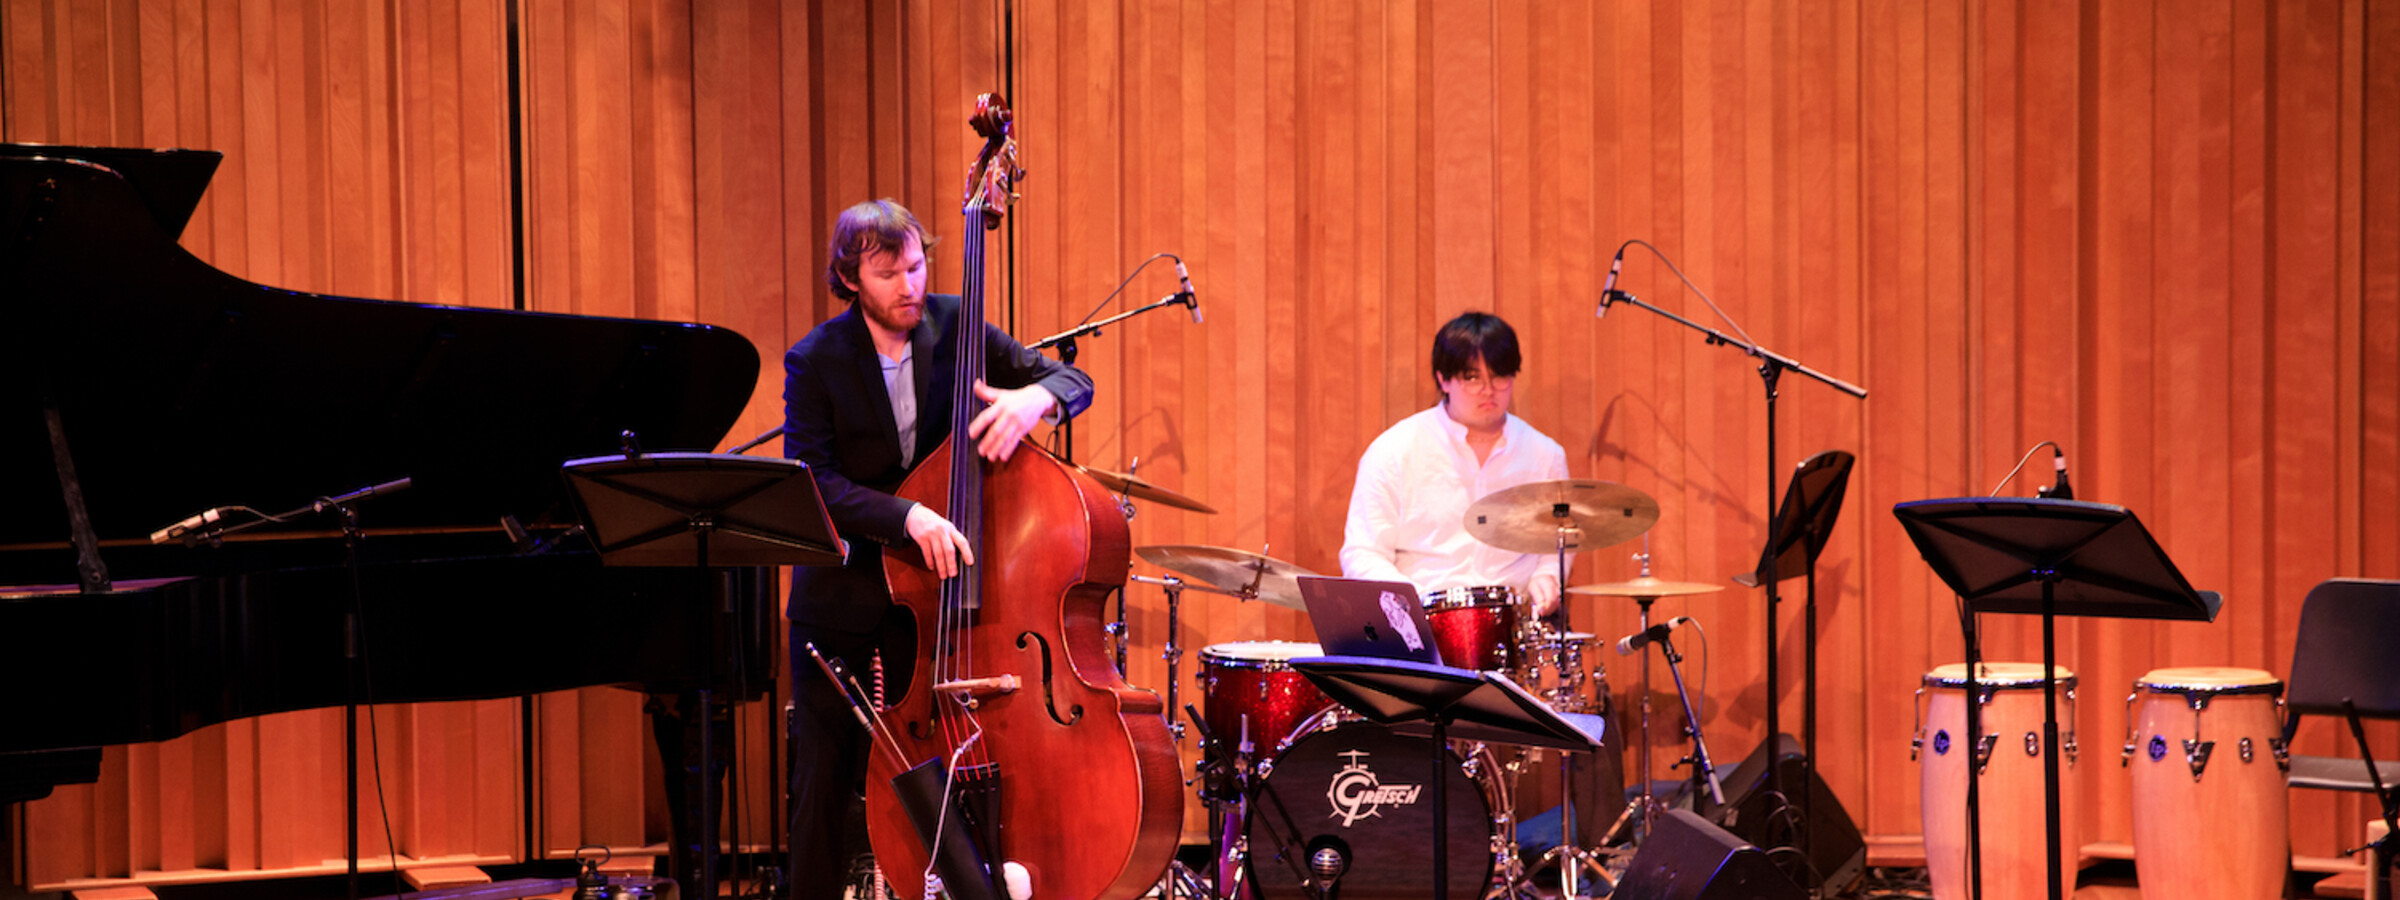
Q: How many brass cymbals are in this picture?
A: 4